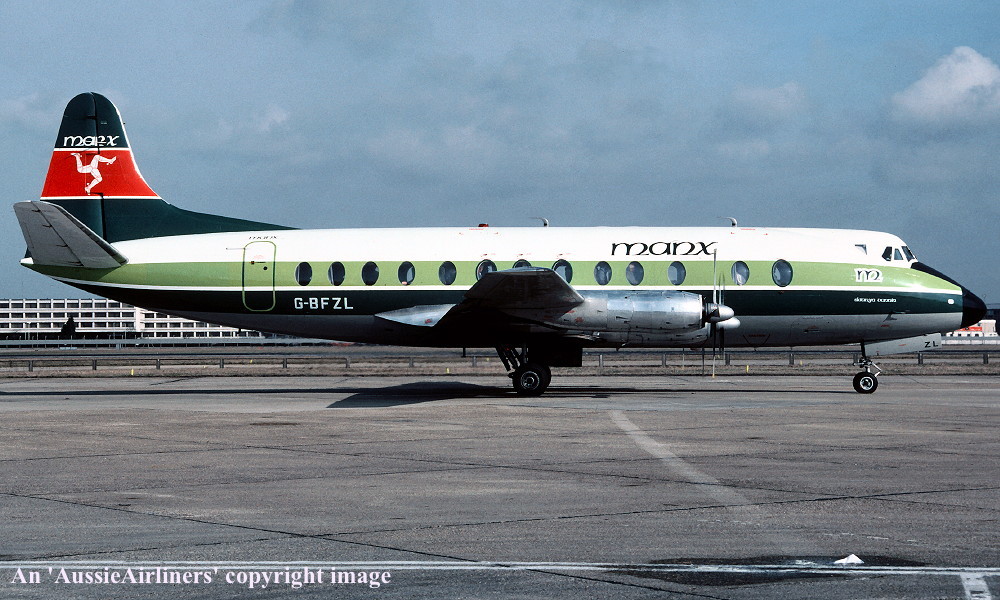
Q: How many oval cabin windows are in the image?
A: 13